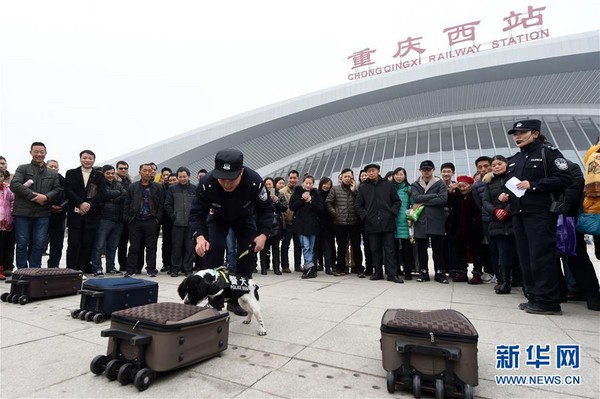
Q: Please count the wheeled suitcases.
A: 4